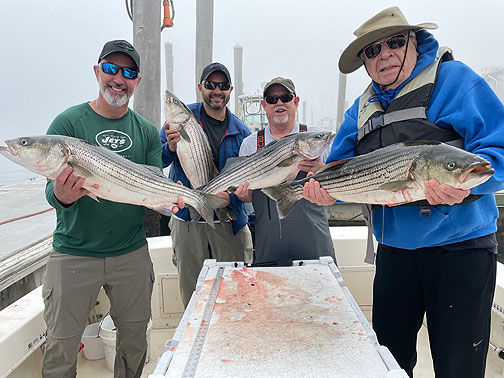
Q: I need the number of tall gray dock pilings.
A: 5